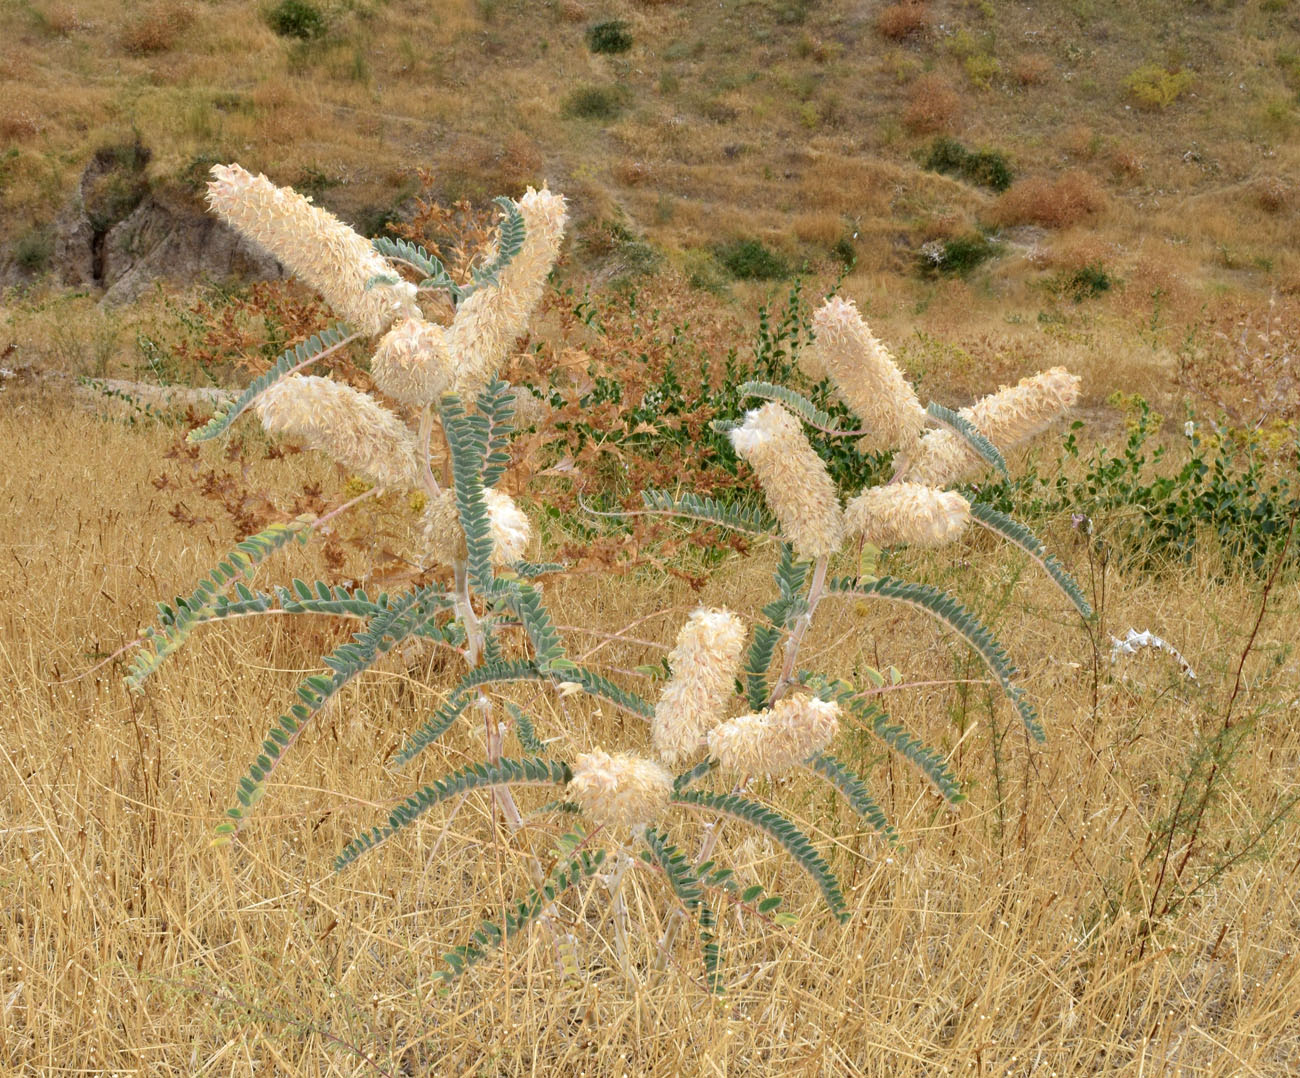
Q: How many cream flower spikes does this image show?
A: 12